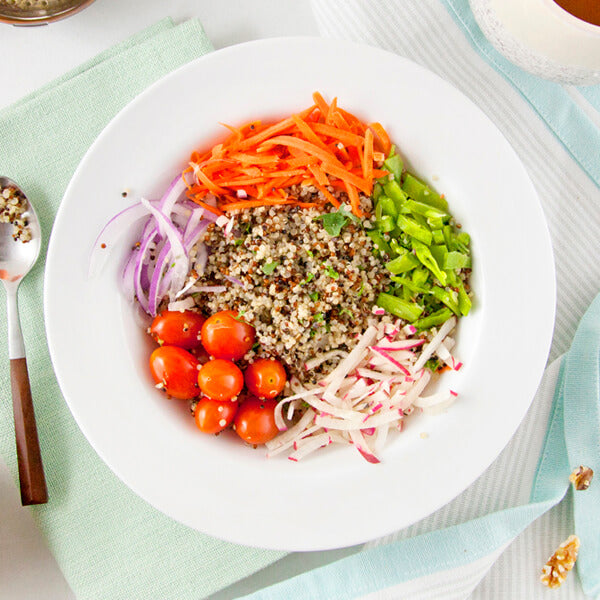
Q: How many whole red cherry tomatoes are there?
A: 7